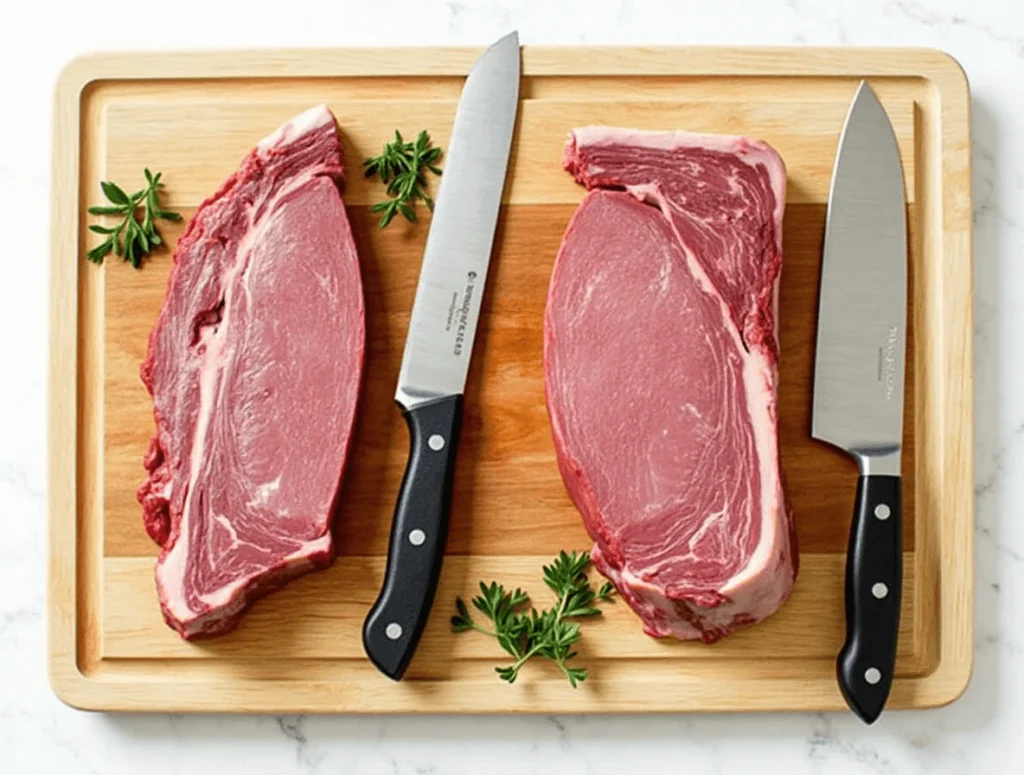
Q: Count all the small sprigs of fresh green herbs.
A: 3